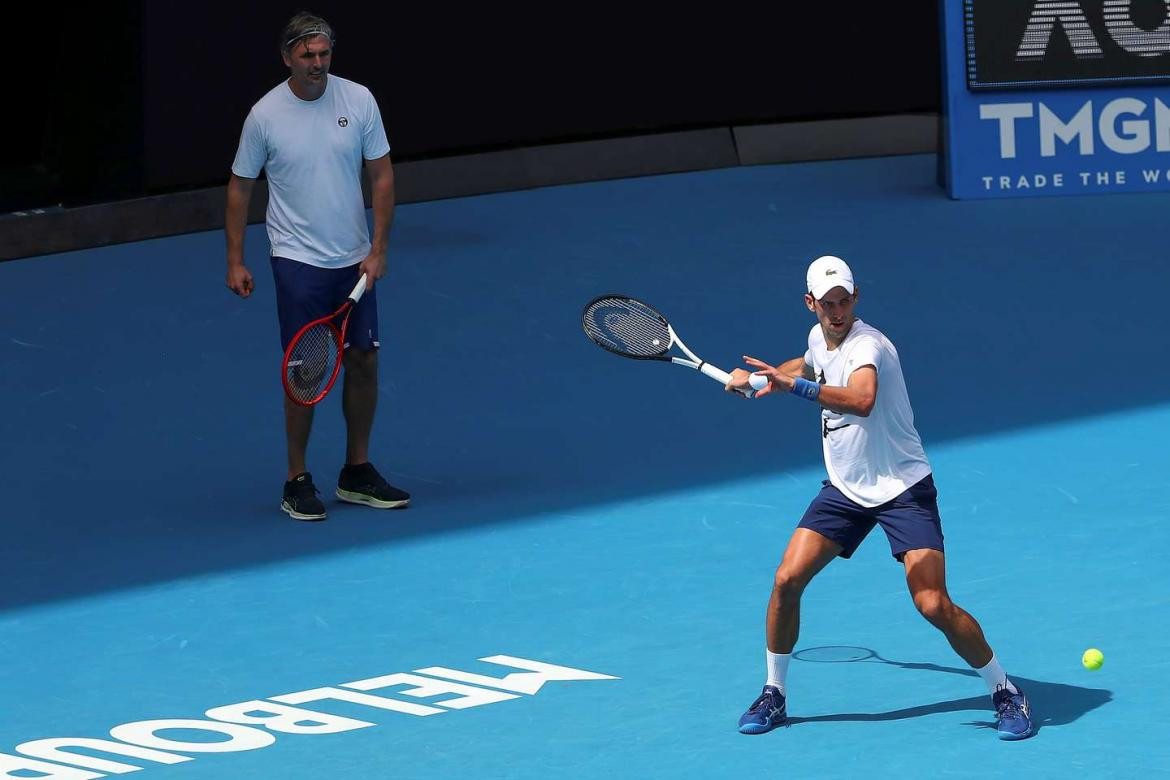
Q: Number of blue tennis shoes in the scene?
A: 2